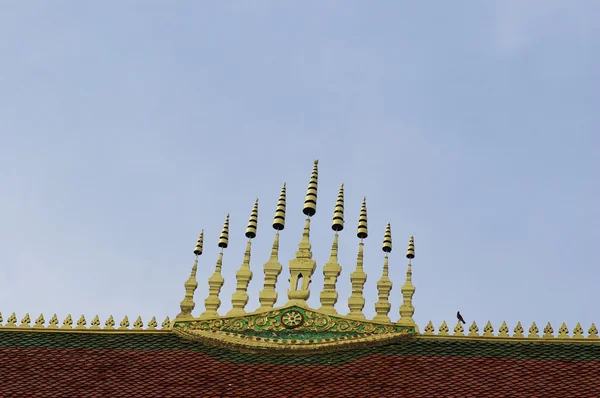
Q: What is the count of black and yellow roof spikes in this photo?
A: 9